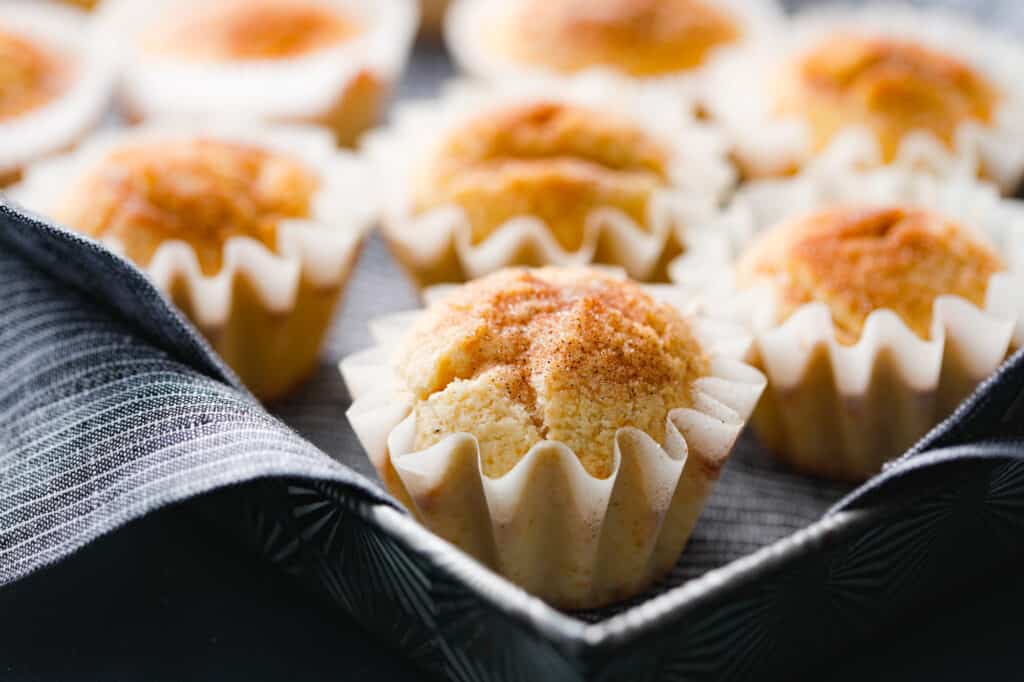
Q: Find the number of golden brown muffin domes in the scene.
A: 8